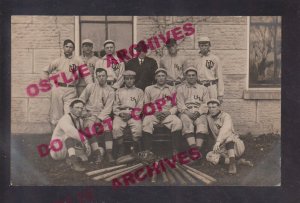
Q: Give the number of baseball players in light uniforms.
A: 11